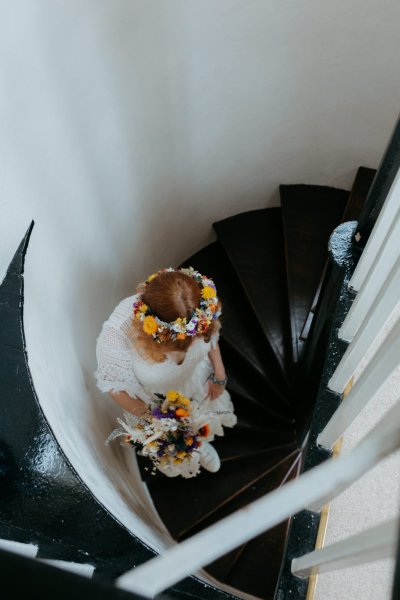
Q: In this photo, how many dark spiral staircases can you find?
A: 1